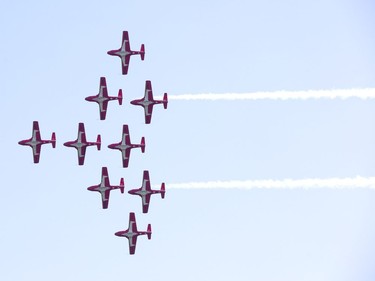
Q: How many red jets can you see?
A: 9